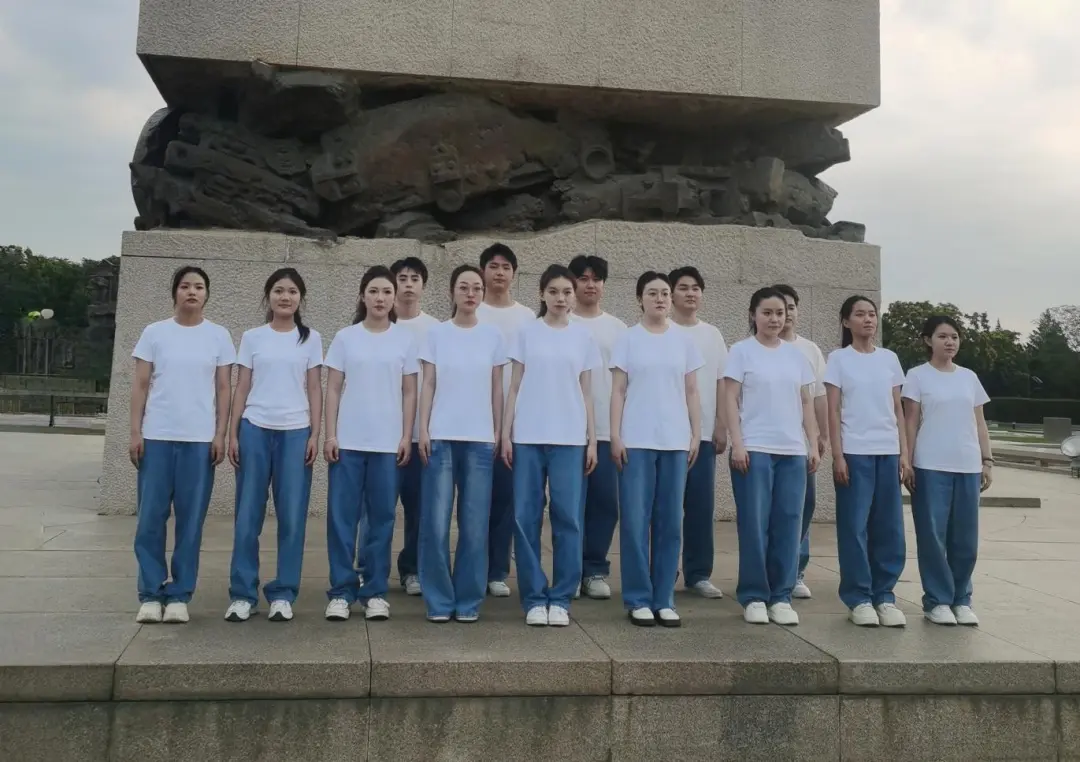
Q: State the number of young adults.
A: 14